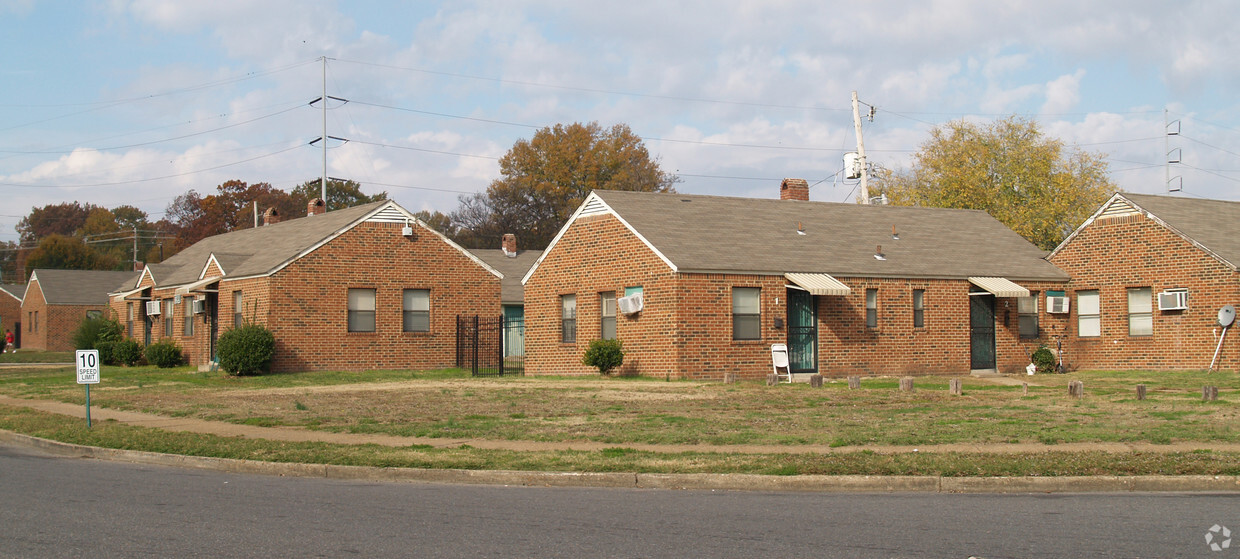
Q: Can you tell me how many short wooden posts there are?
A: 10